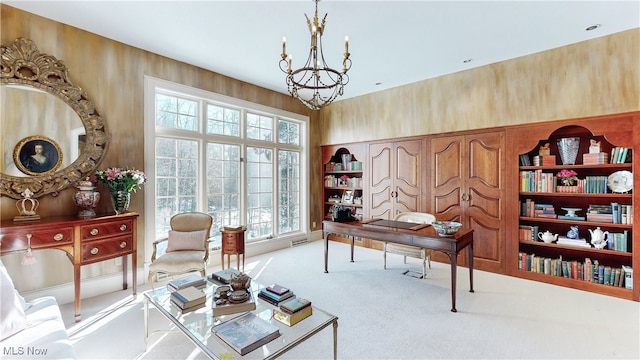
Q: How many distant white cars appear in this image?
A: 0